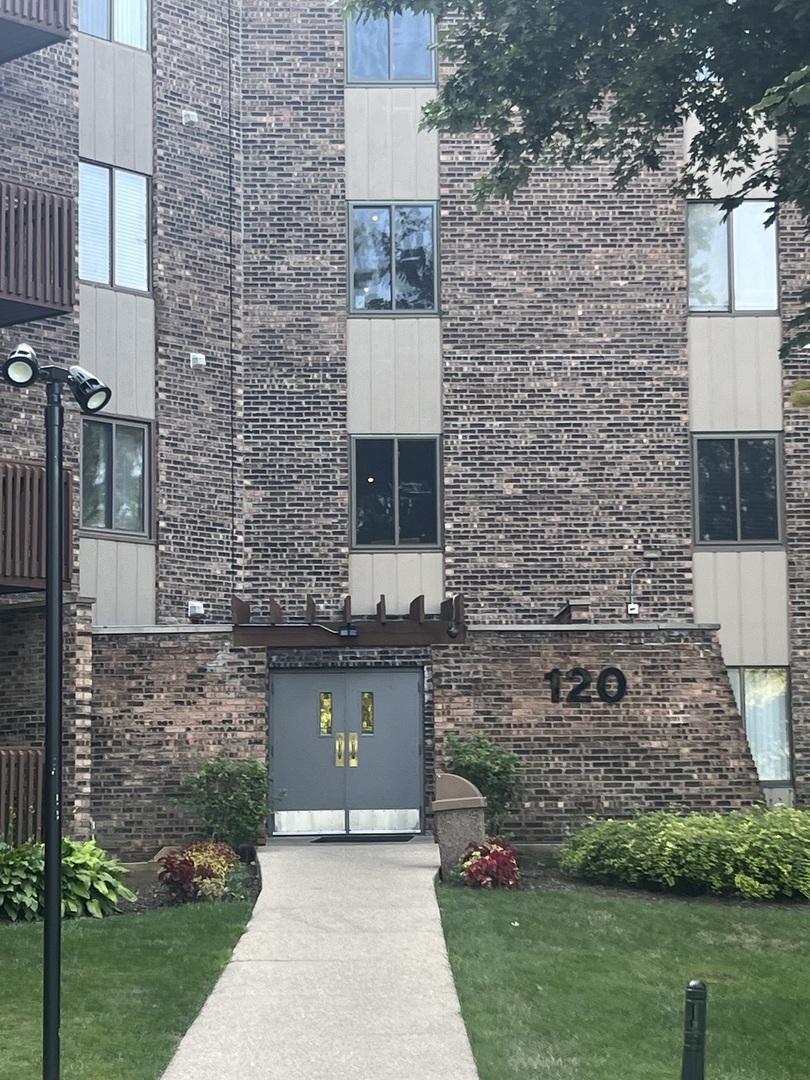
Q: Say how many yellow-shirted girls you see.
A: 0